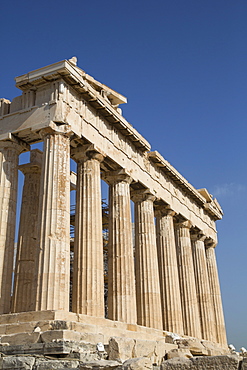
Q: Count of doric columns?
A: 10